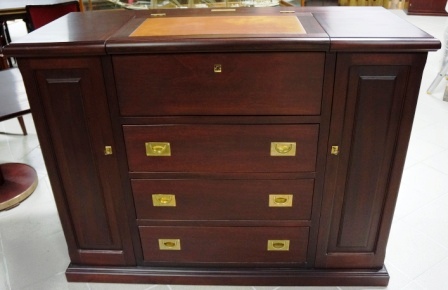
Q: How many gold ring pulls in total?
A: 6